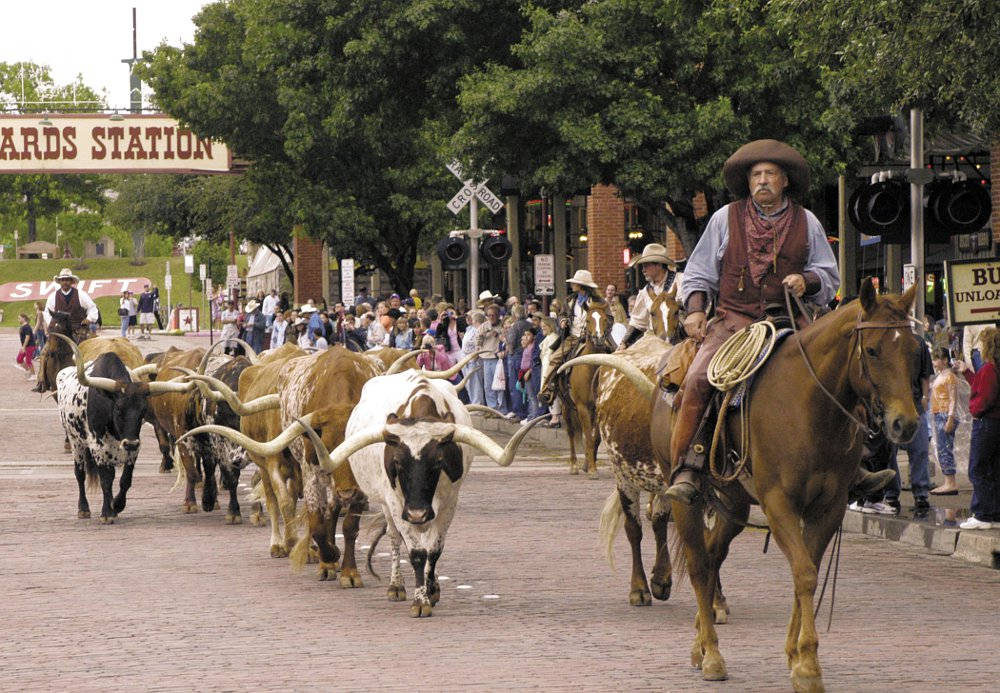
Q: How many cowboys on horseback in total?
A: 4